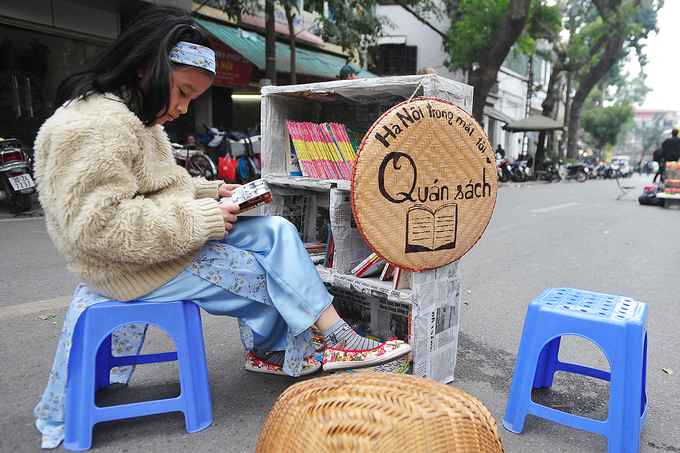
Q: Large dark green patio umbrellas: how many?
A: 1